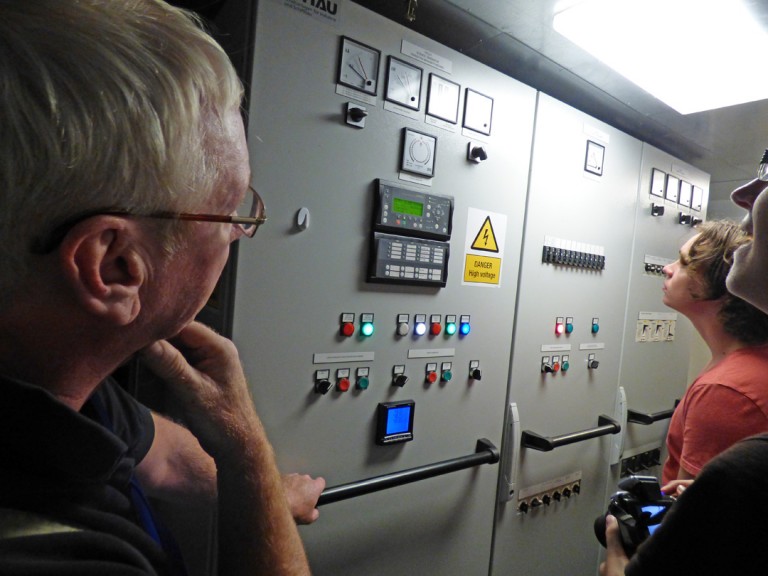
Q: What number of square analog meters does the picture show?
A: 10